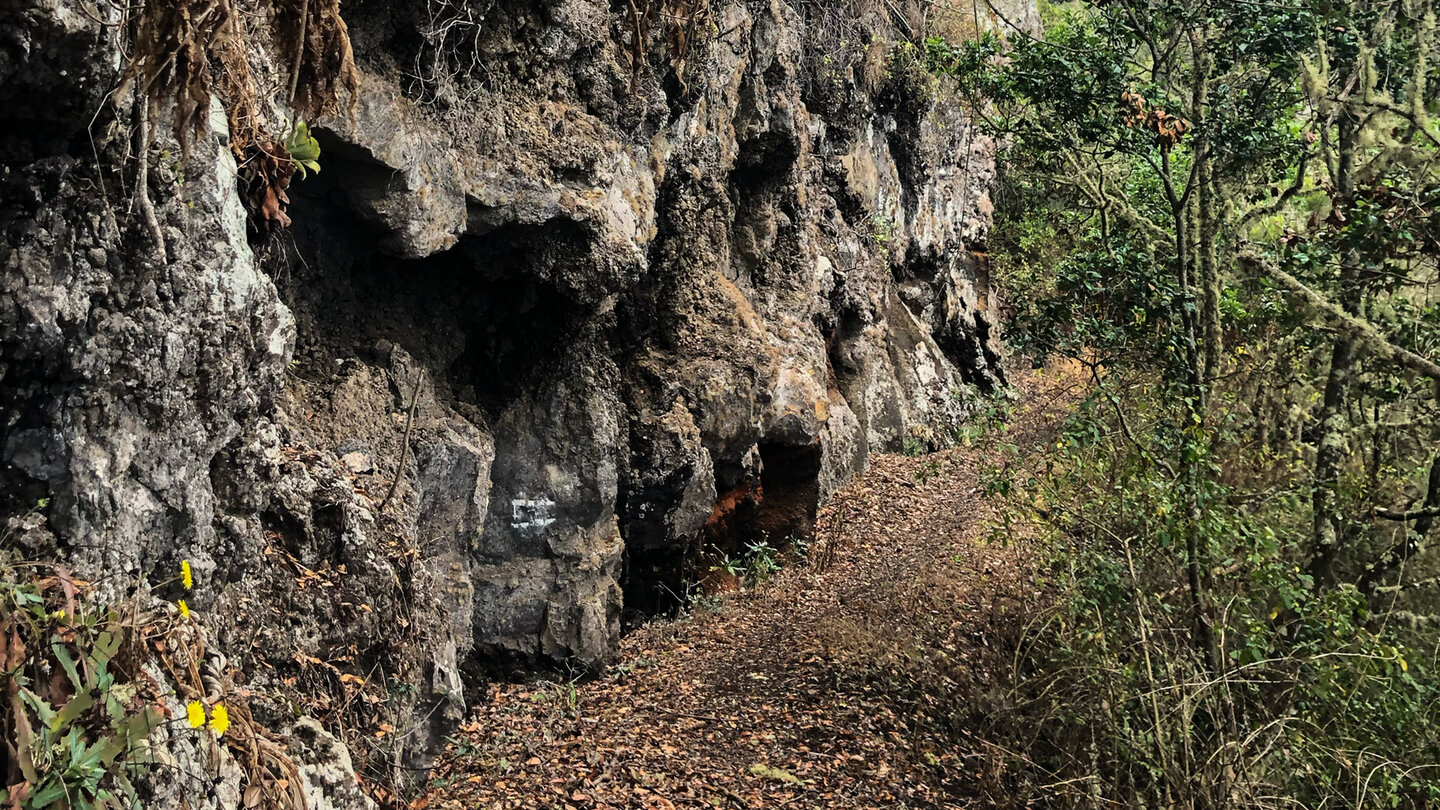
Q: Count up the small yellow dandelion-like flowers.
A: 4